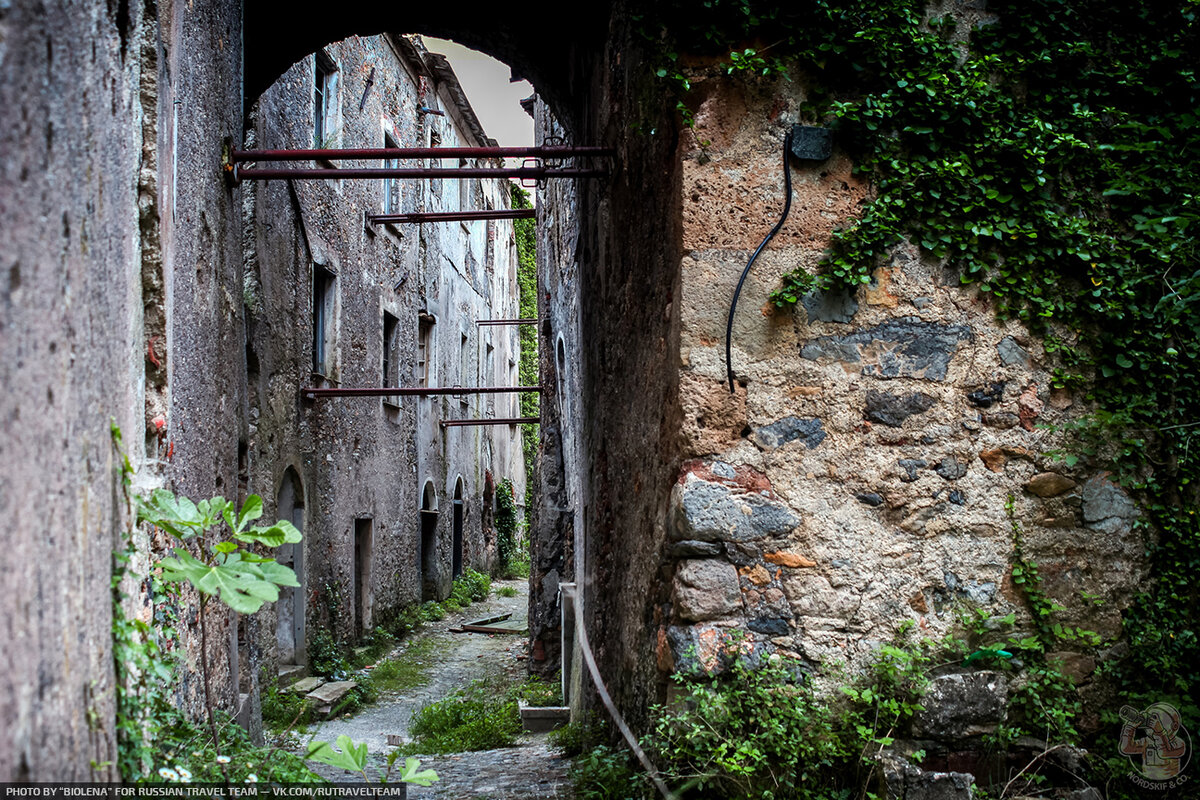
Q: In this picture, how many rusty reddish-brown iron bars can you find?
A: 6